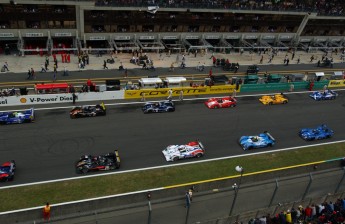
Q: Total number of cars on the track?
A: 11